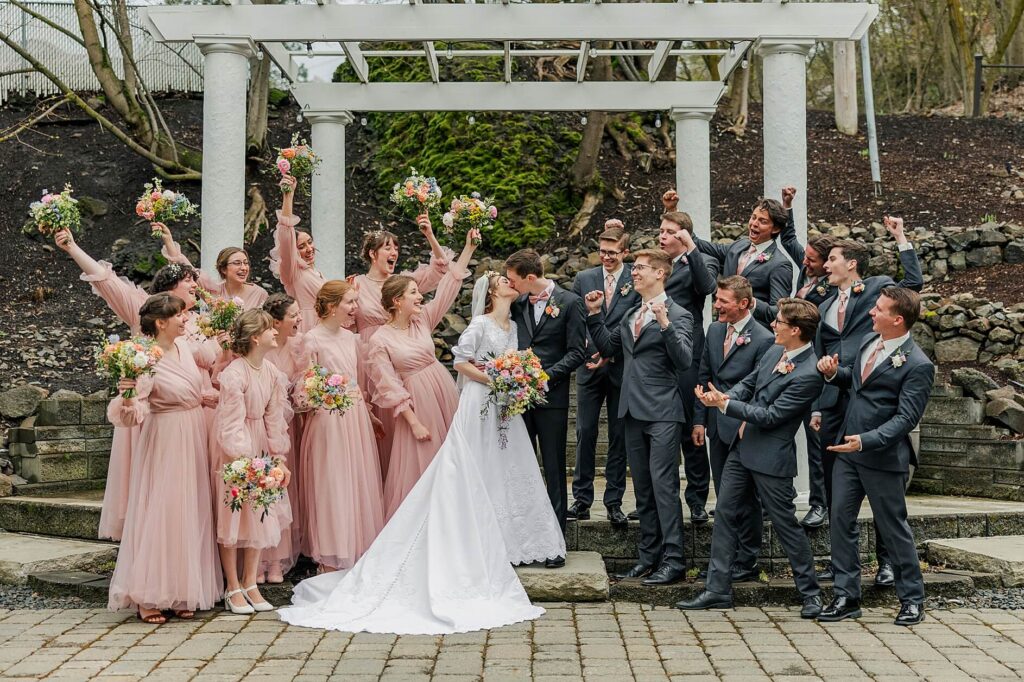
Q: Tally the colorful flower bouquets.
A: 10